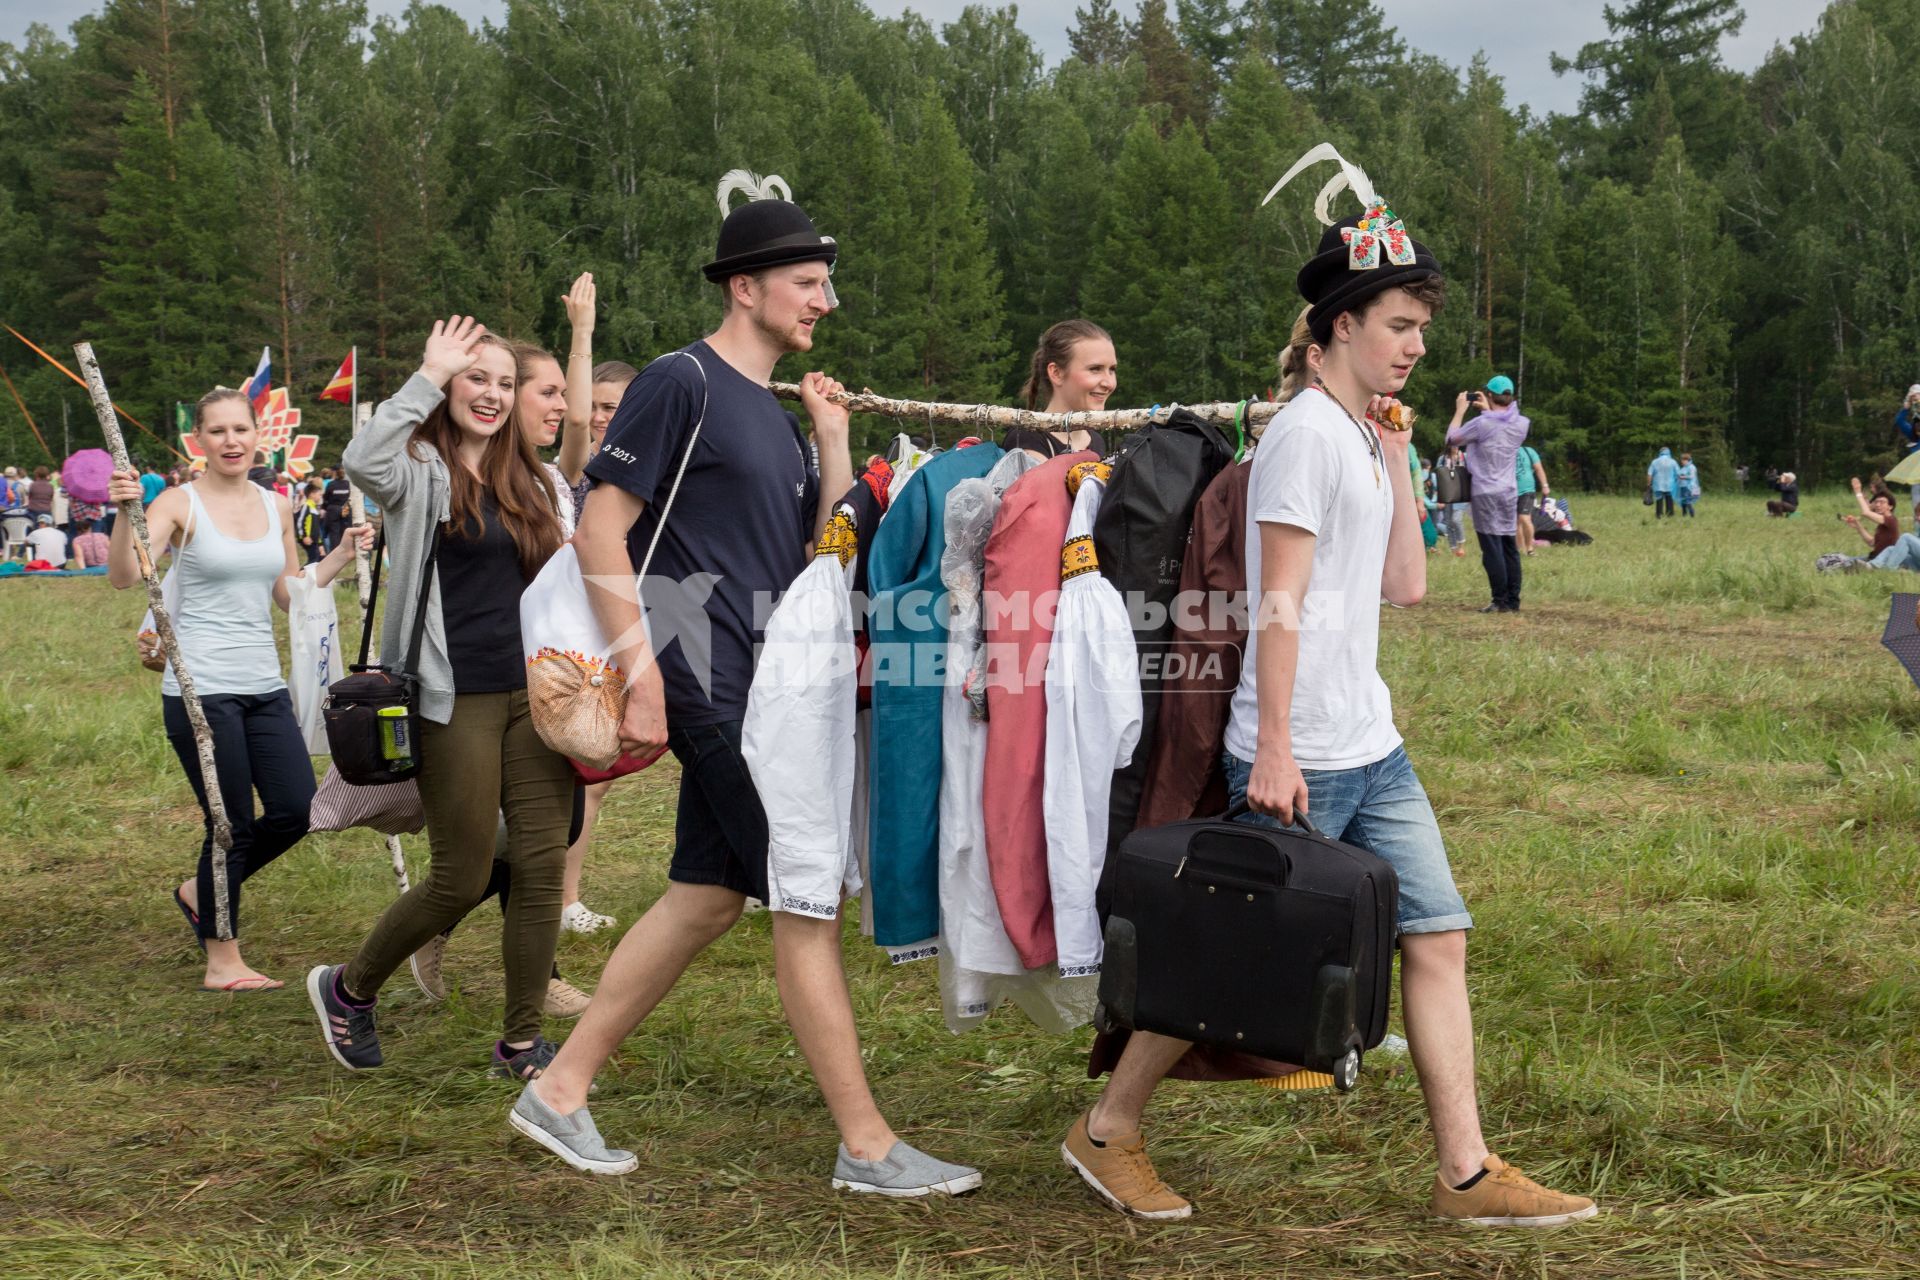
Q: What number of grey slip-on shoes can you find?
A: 2